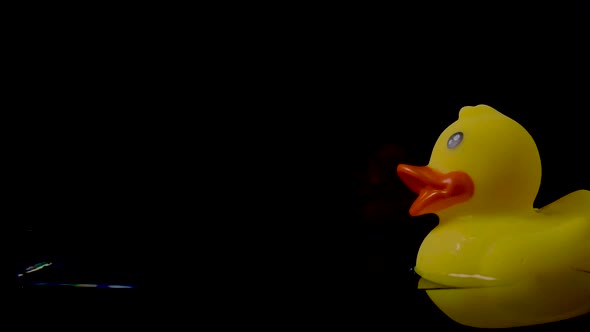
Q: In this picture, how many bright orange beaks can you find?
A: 1